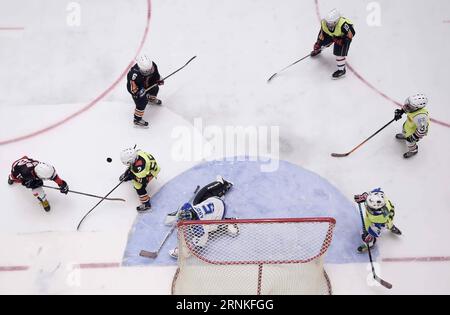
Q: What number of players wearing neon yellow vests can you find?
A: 4